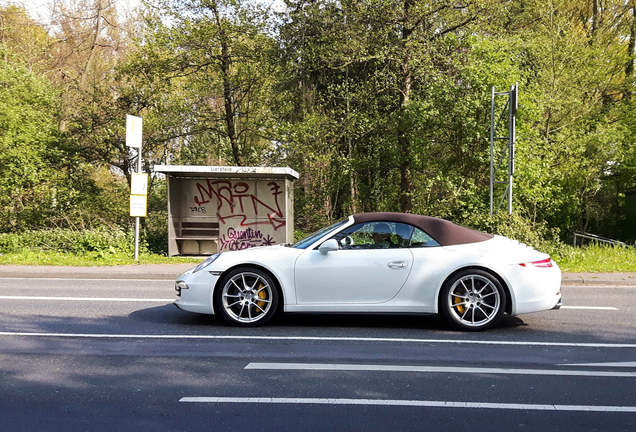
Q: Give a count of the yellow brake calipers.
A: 2